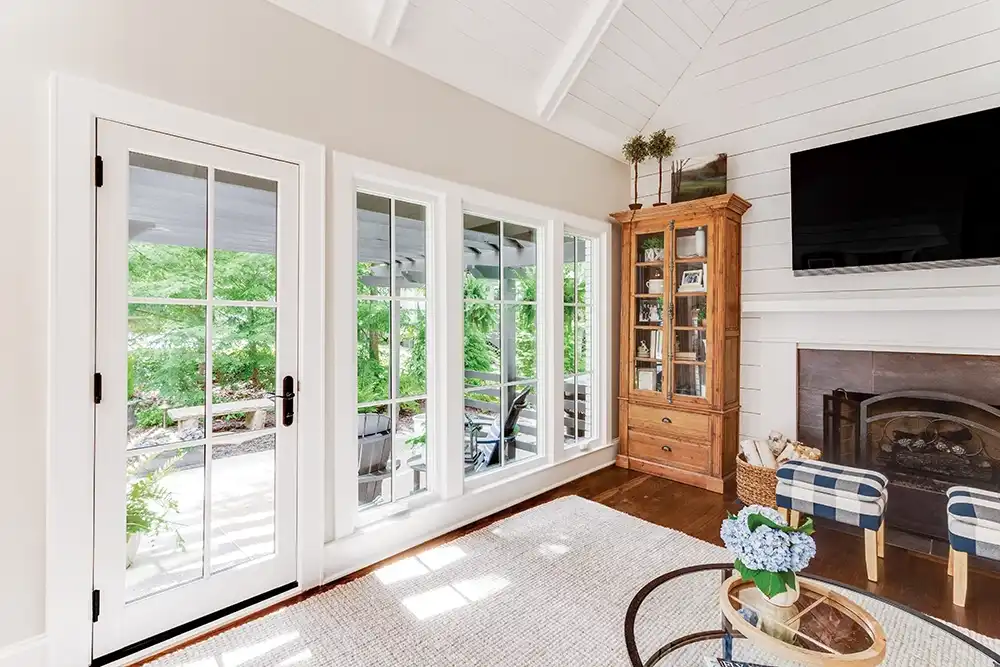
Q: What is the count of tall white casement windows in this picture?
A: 3